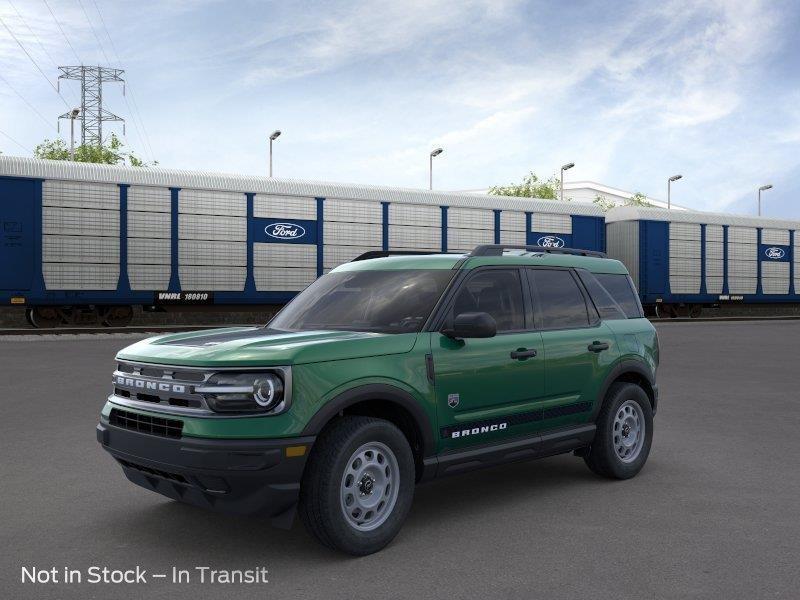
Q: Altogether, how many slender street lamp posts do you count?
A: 6